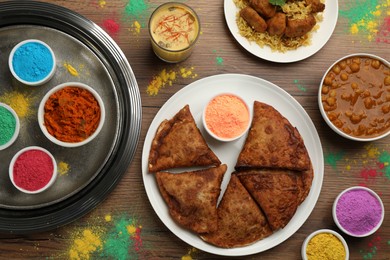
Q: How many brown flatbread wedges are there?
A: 5